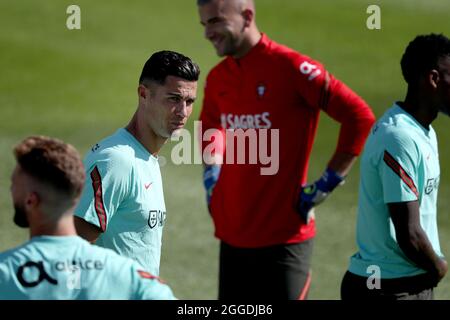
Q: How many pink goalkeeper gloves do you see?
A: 0